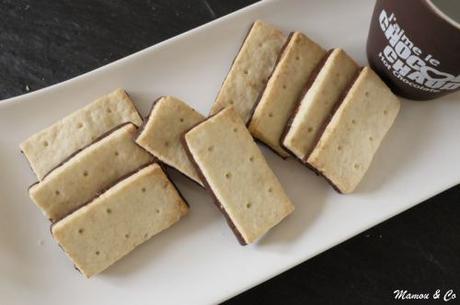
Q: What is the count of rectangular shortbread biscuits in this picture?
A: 9